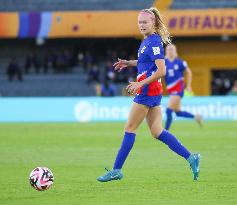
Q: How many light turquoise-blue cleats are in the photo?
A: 2